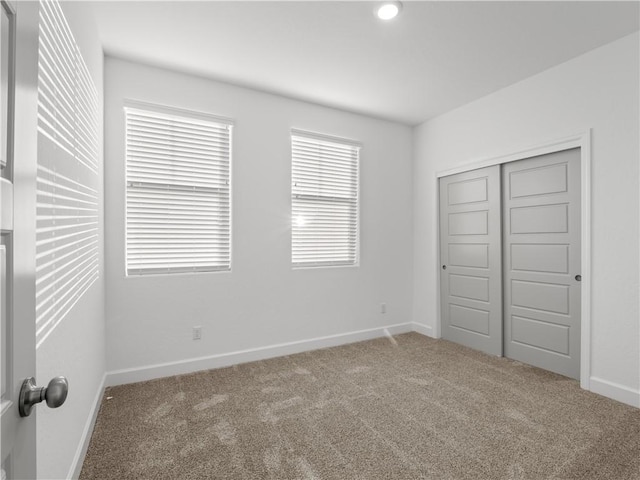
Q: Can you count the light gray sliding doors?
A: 2